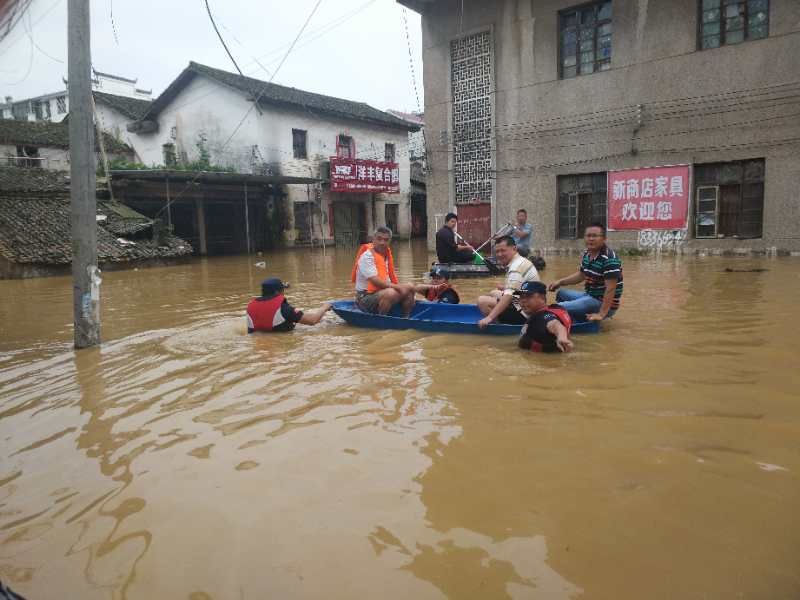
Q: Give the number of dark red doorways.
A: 1